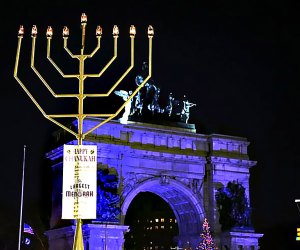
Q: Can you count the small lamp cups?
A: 9